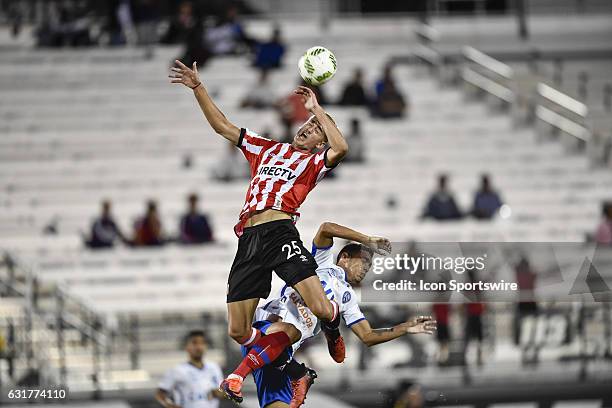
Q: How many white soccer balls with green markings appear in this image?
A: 1